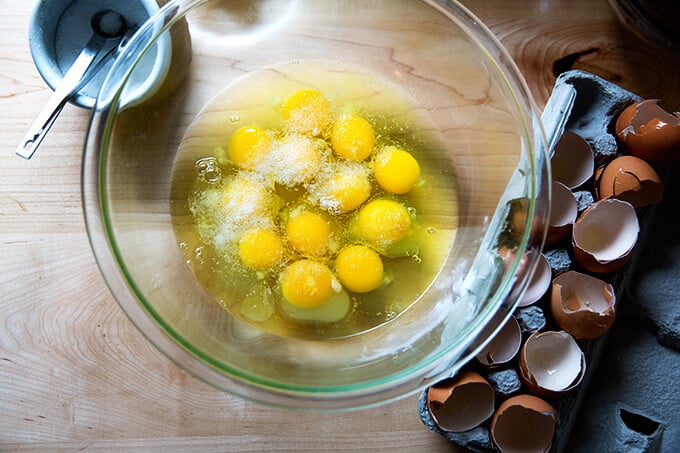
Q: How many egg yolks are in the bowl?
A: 12